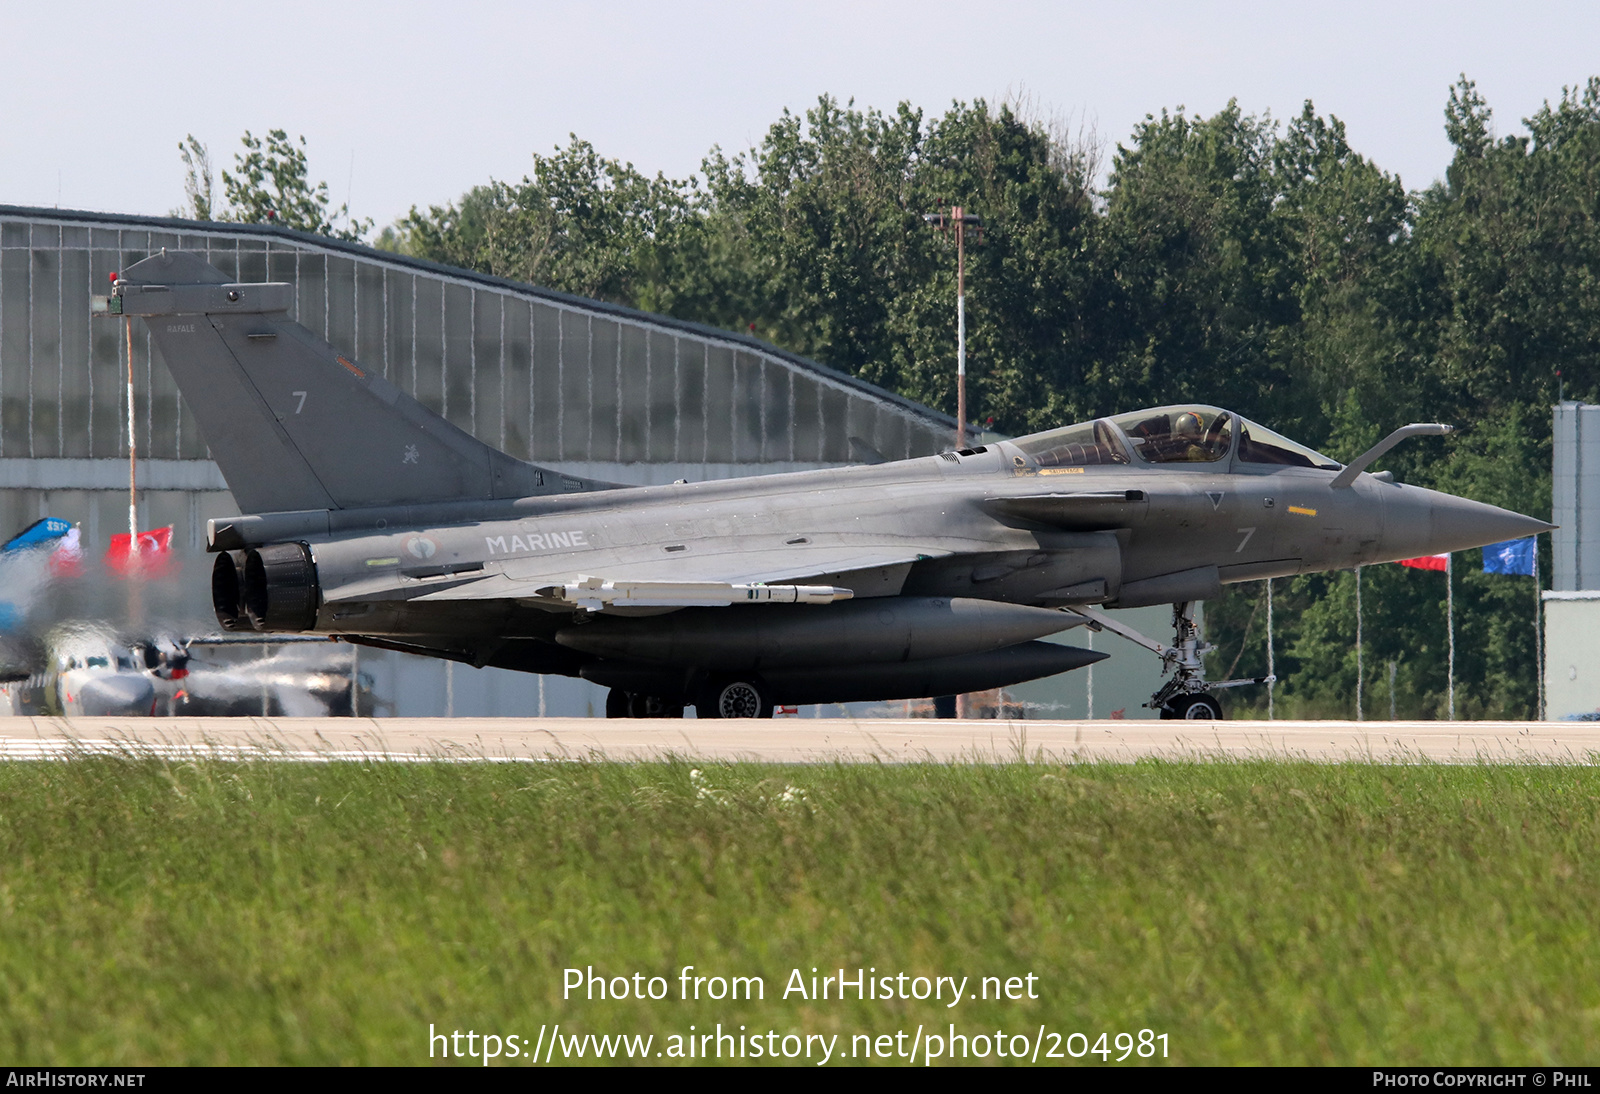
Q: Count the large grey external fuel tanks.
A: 2